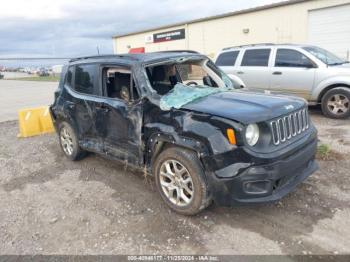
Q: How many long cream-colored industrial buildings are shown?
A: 1